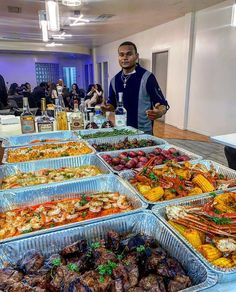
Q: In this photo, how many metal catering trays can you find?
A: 10